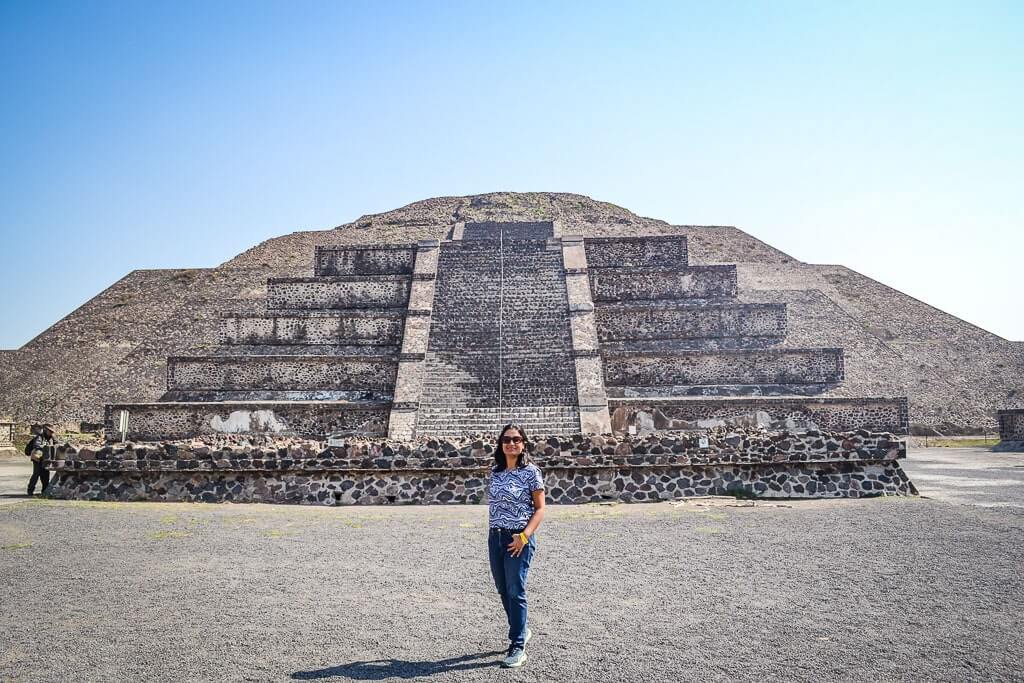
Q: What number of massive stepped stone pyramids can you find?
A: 1